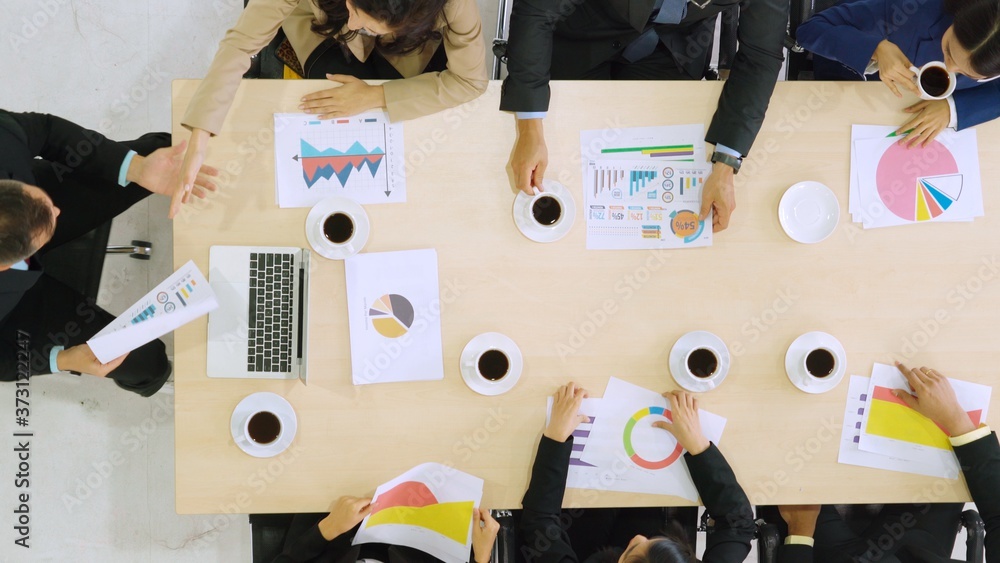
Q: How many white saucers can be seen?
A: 7